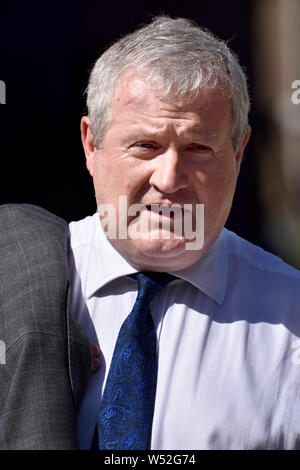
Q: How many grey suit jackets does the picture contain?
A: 1